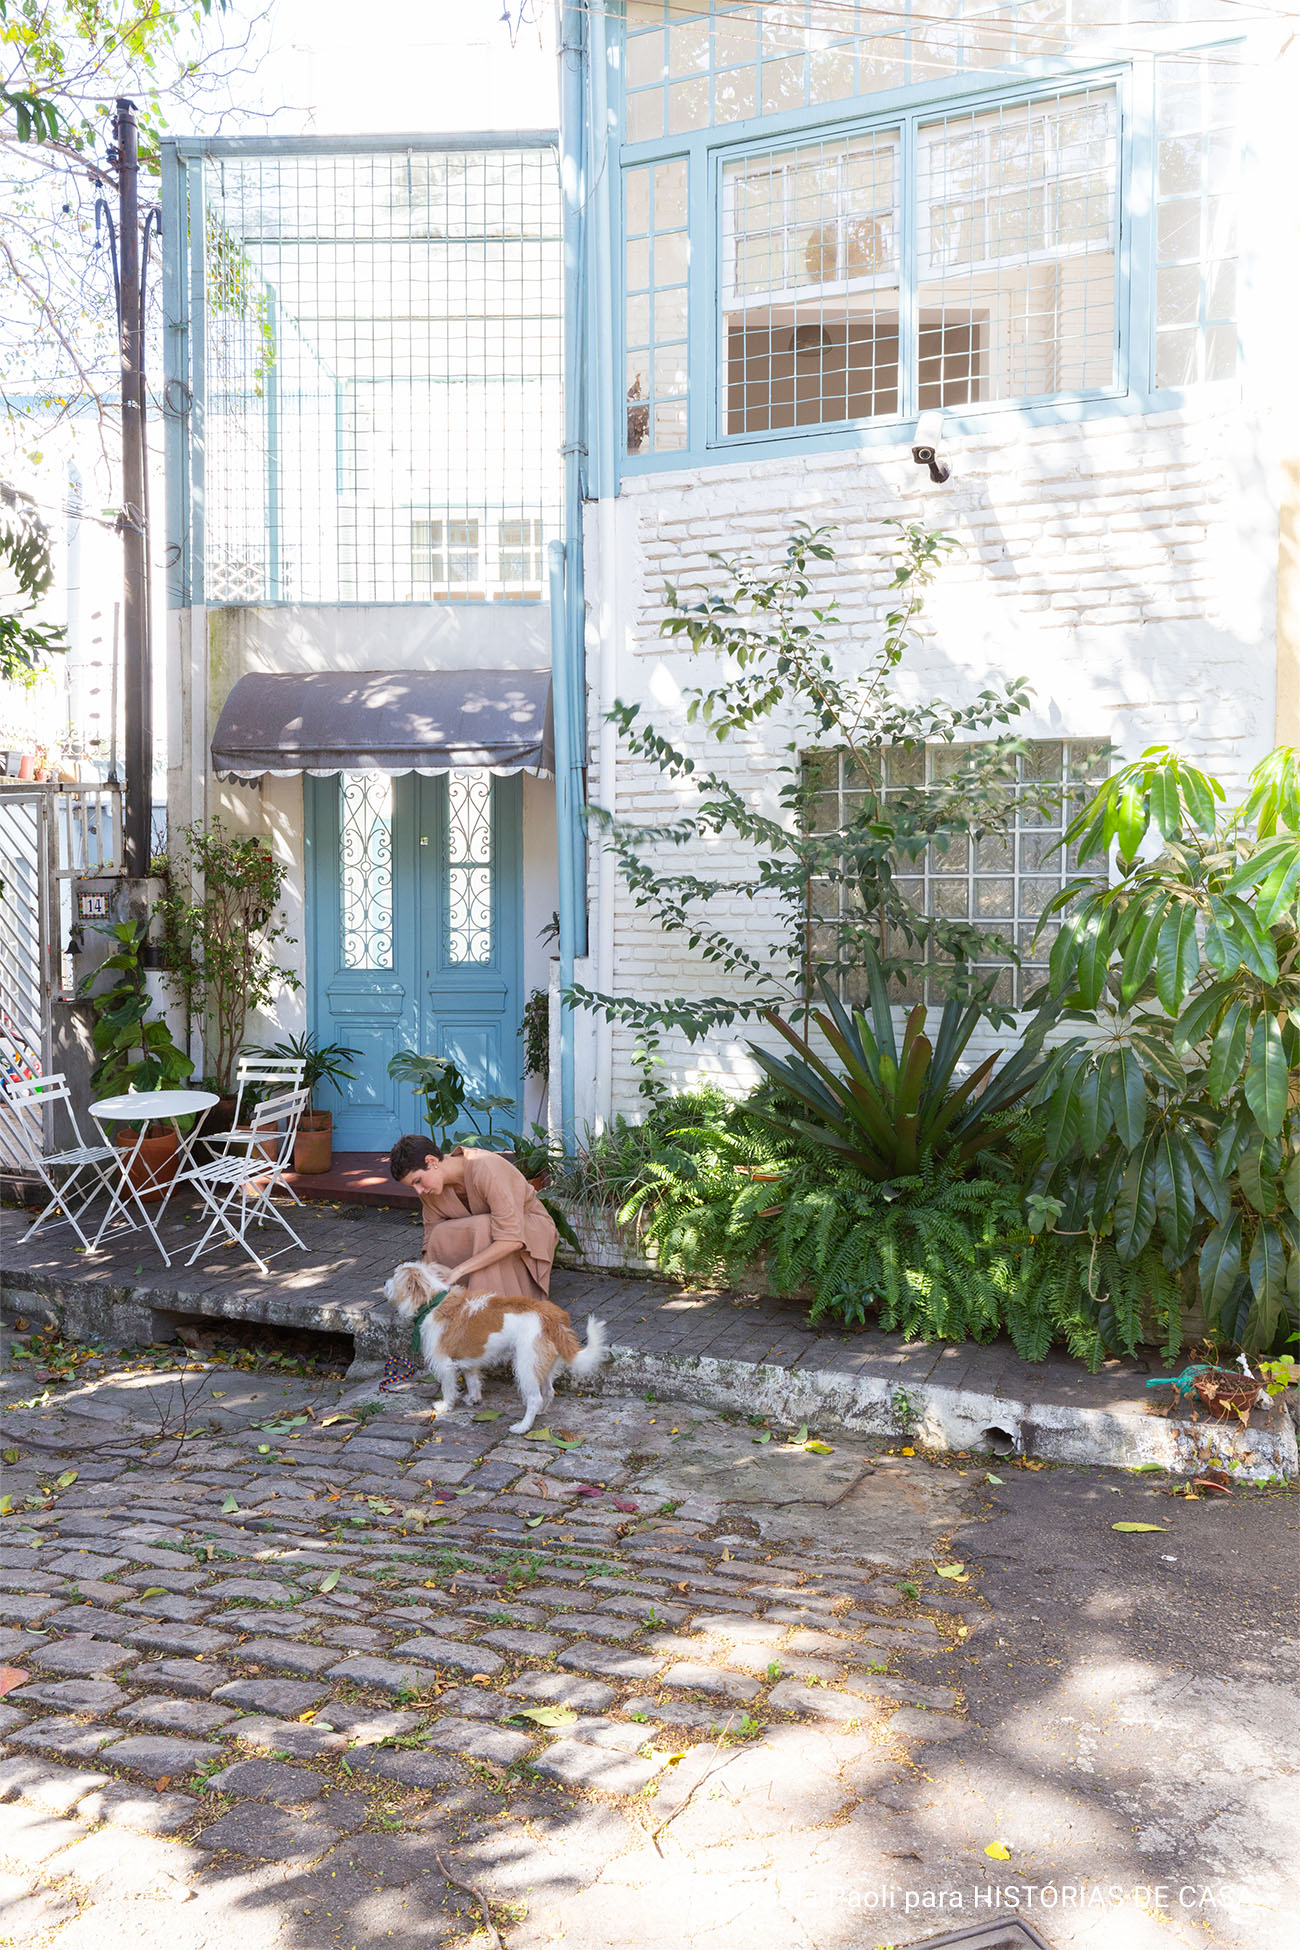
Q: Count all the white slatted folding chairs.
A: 3